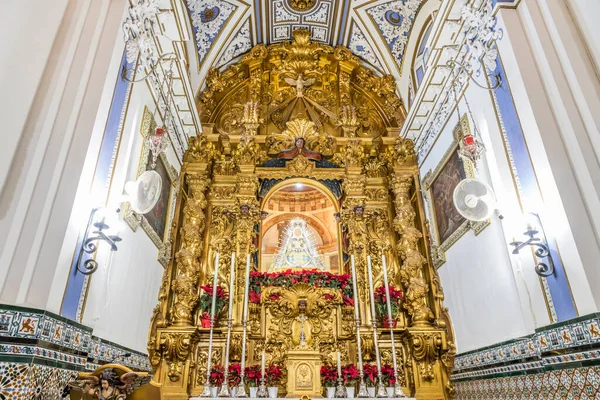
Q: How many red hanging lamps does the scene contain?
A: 2